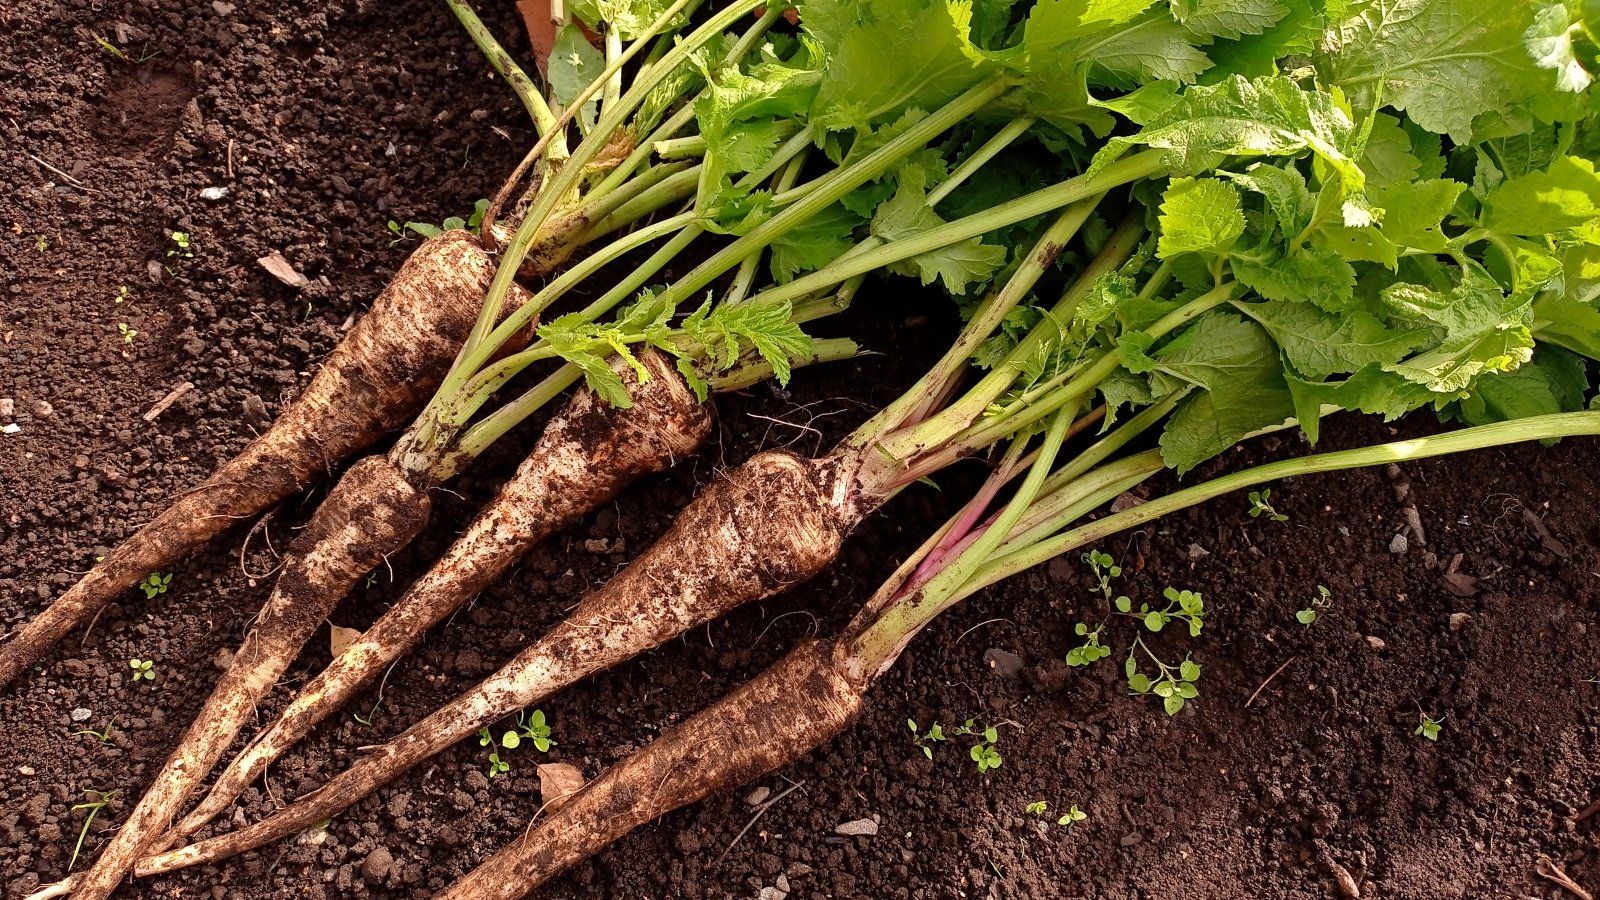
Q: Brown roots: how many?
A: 5